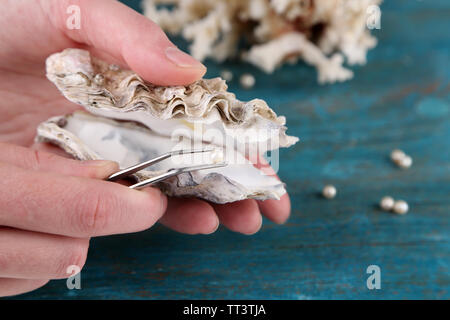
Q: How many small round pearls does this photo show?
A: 8